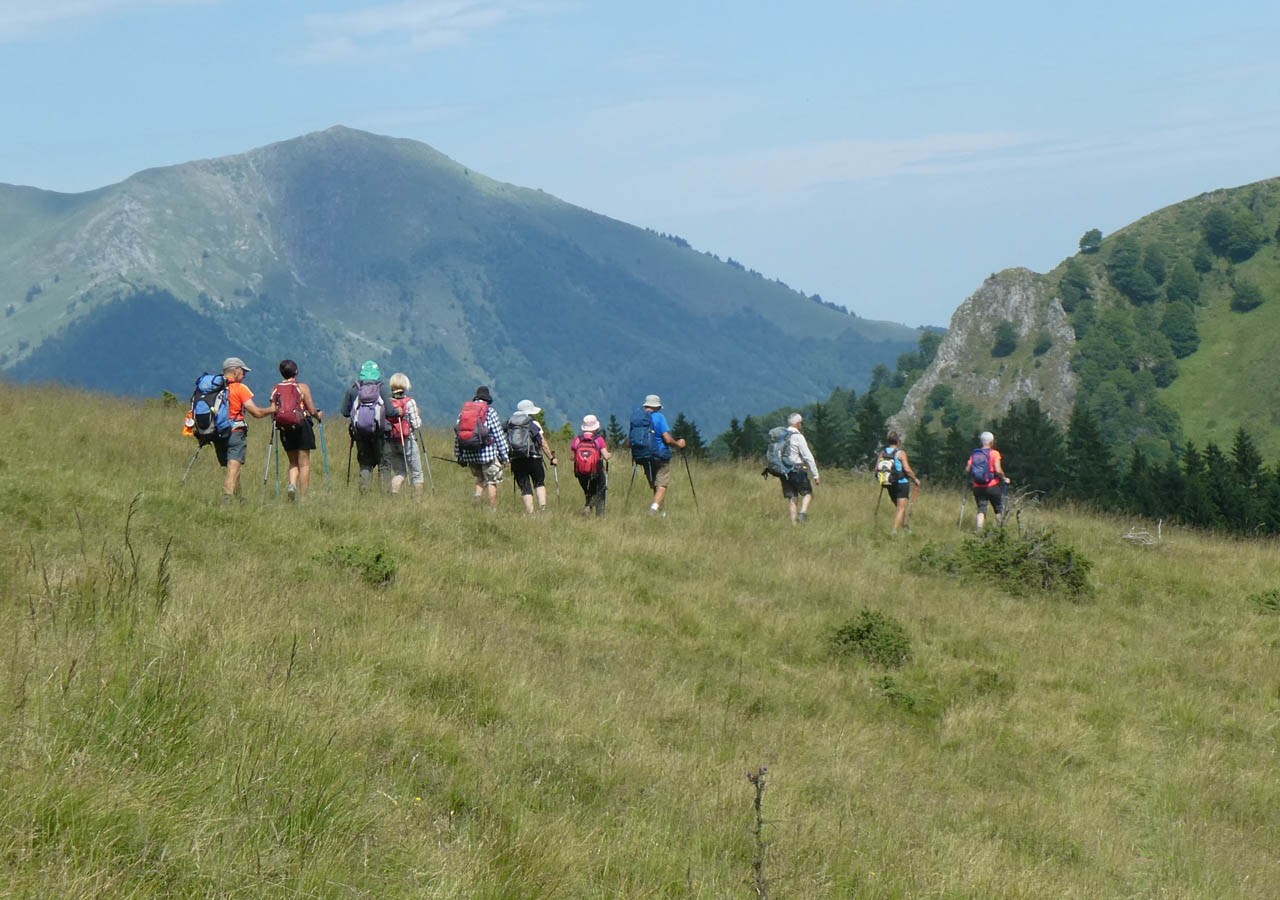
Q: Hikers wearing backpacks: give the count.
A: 11